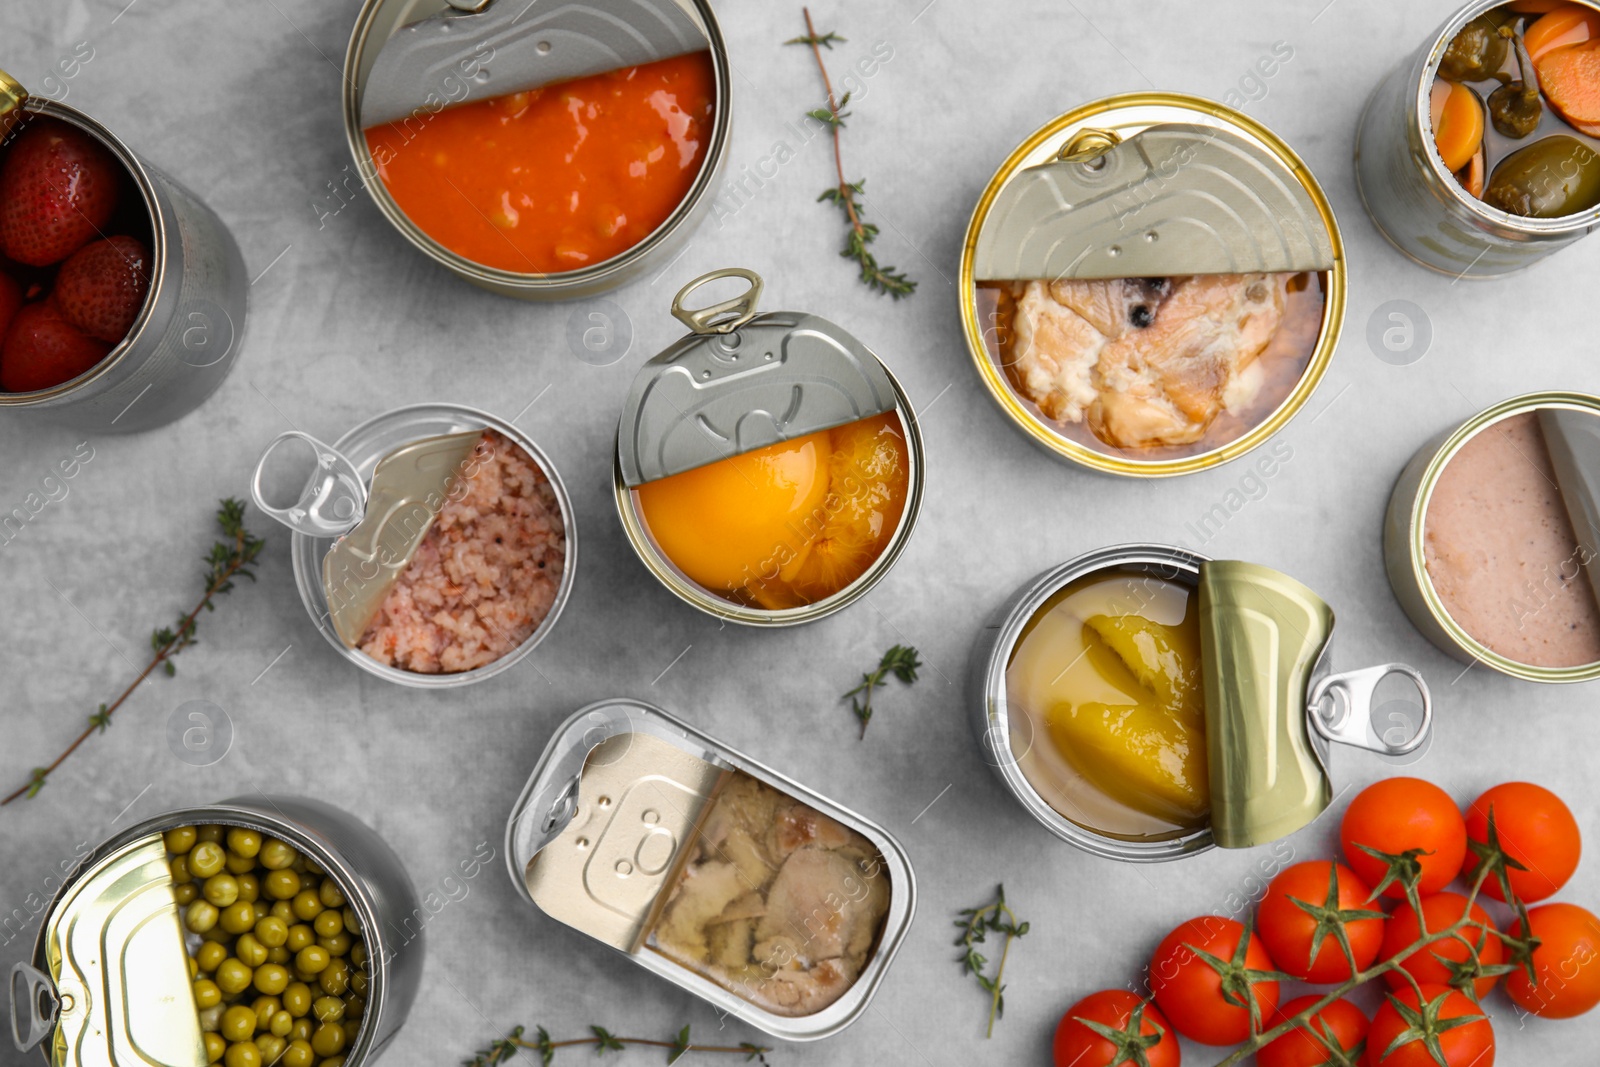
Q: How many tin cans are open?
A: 10